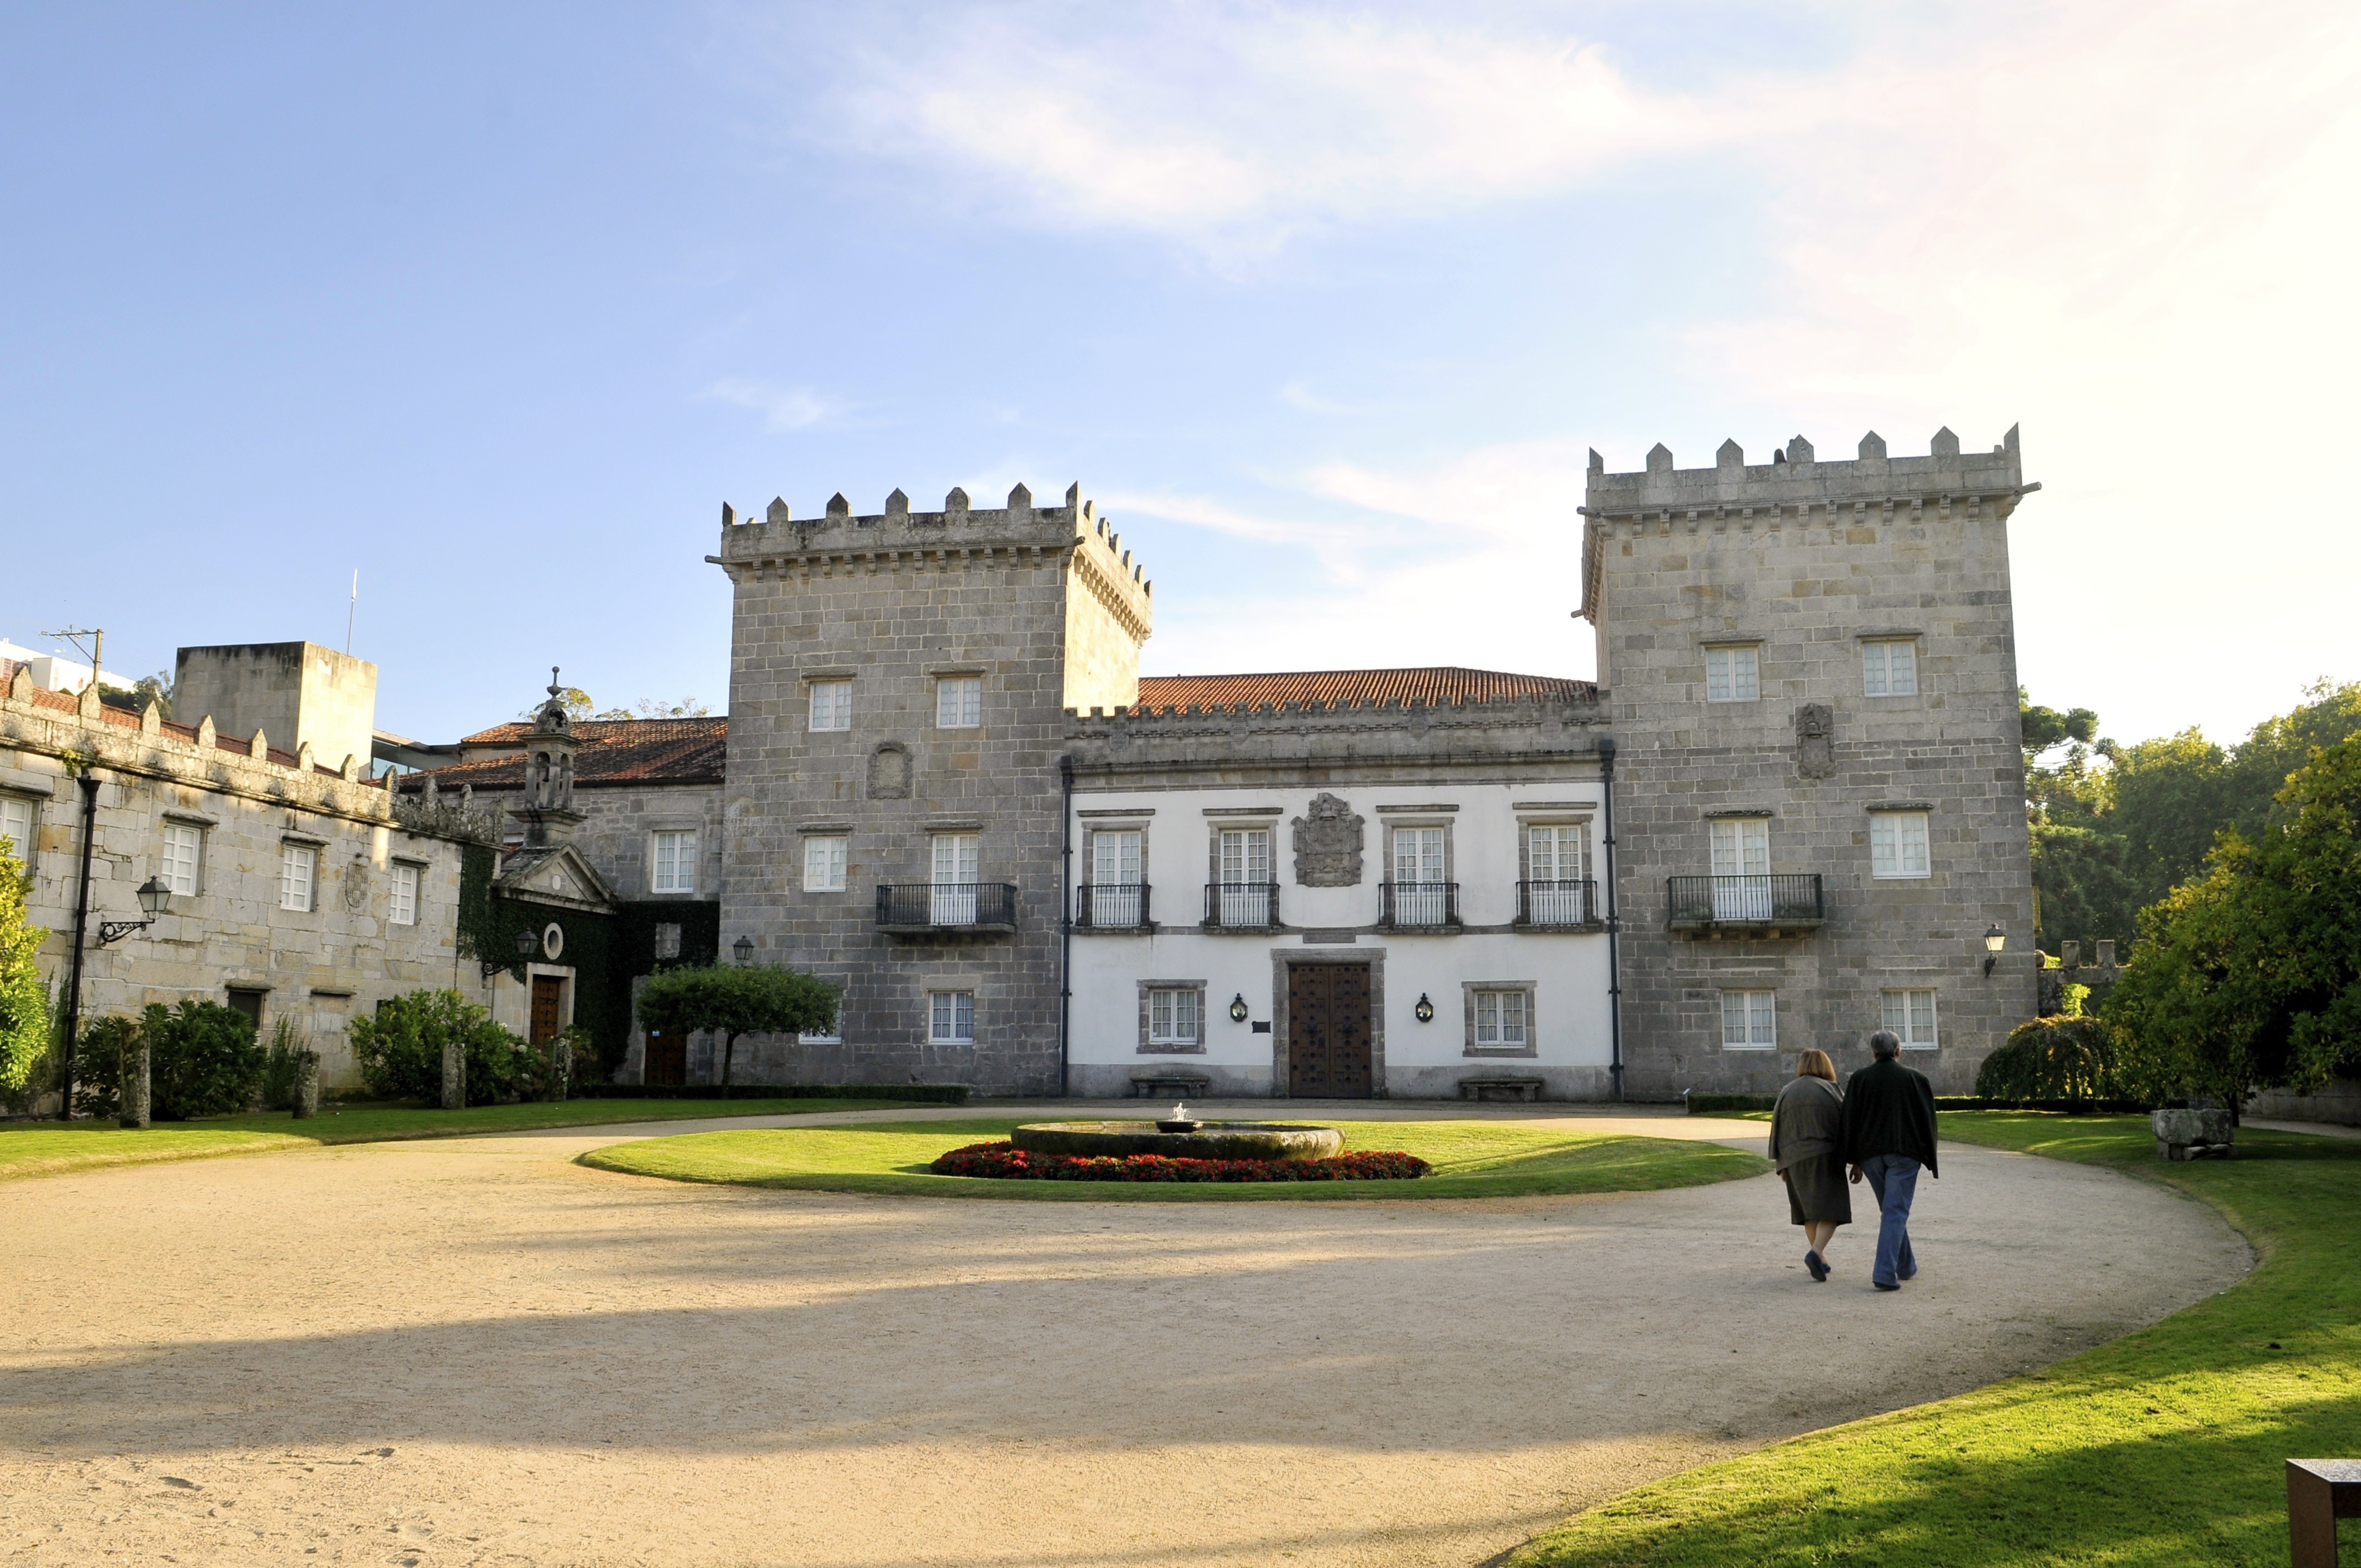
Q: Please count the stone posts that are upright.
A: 4